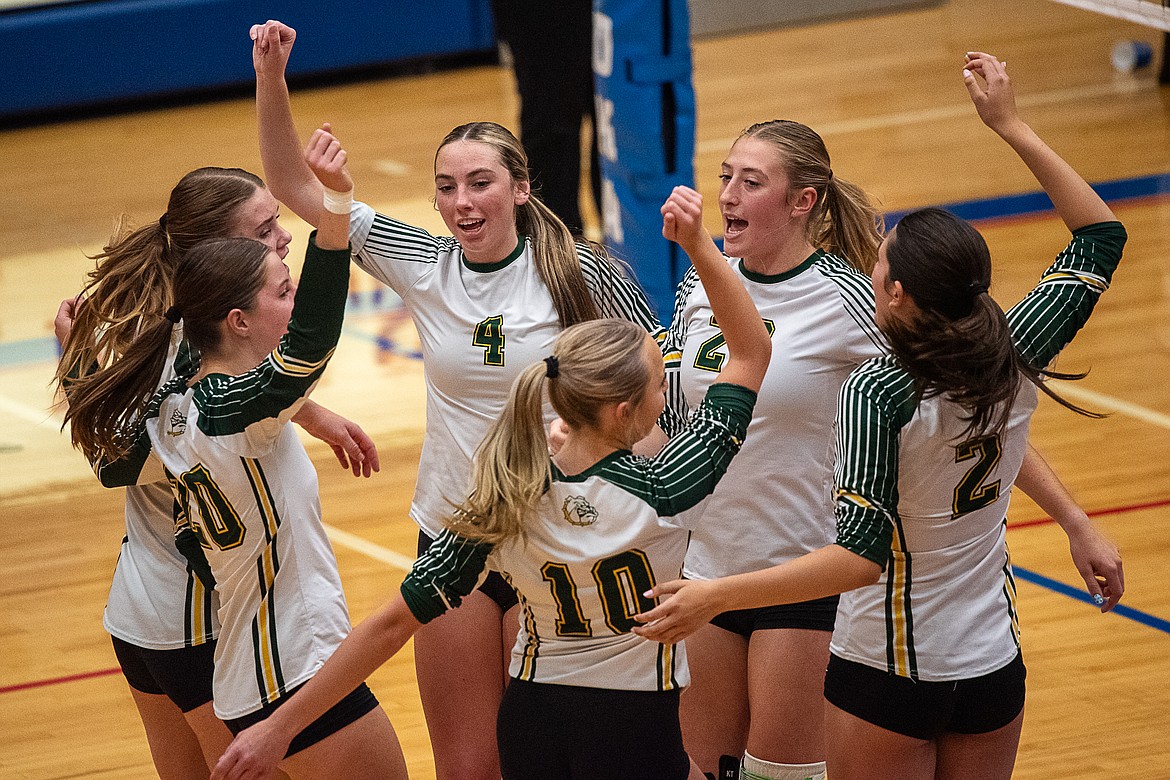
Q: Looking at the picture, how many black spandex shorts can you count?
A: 6